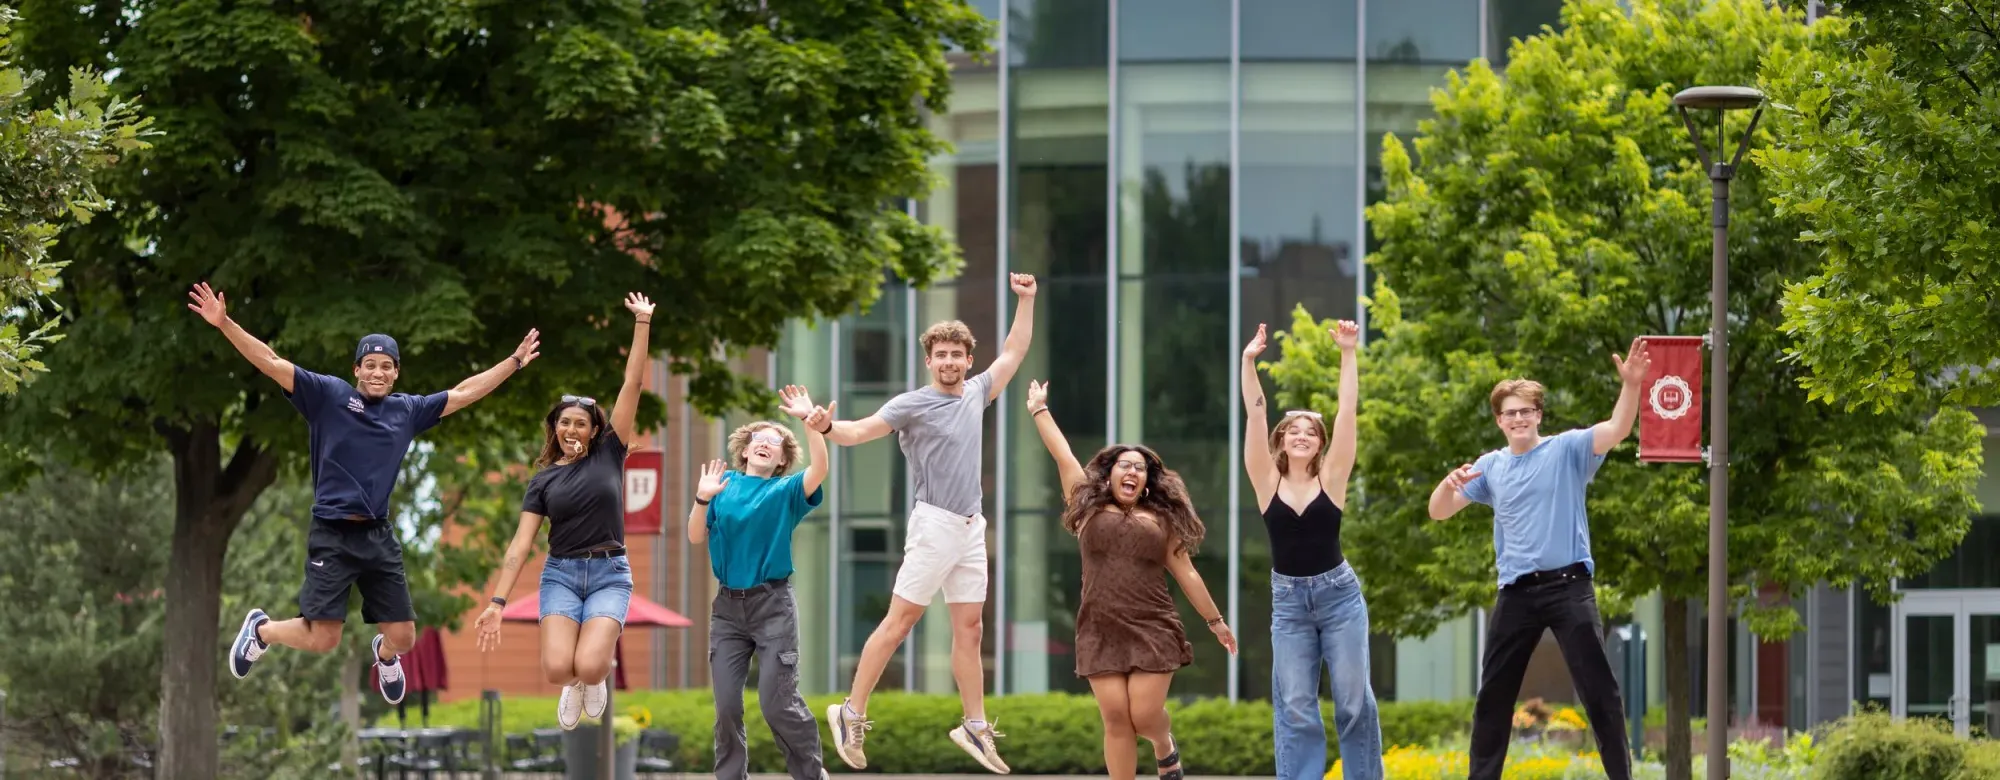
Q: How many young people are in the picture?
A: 7